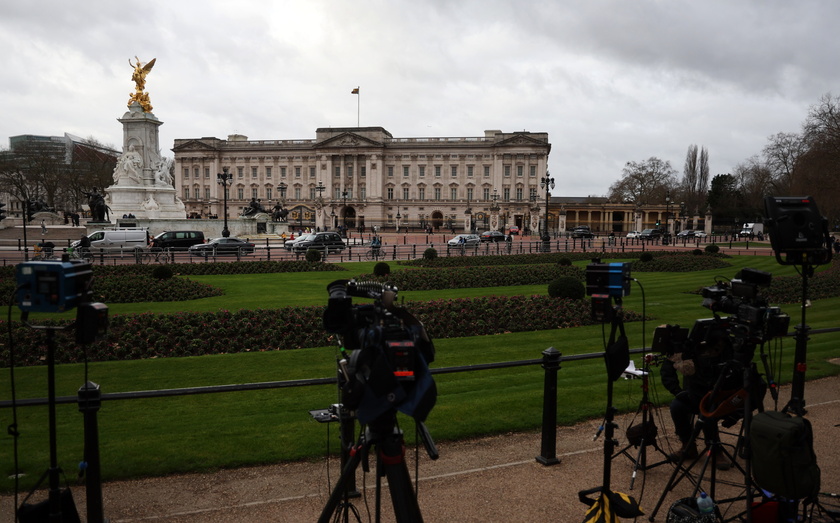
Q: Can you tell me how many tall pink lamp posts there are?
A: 0